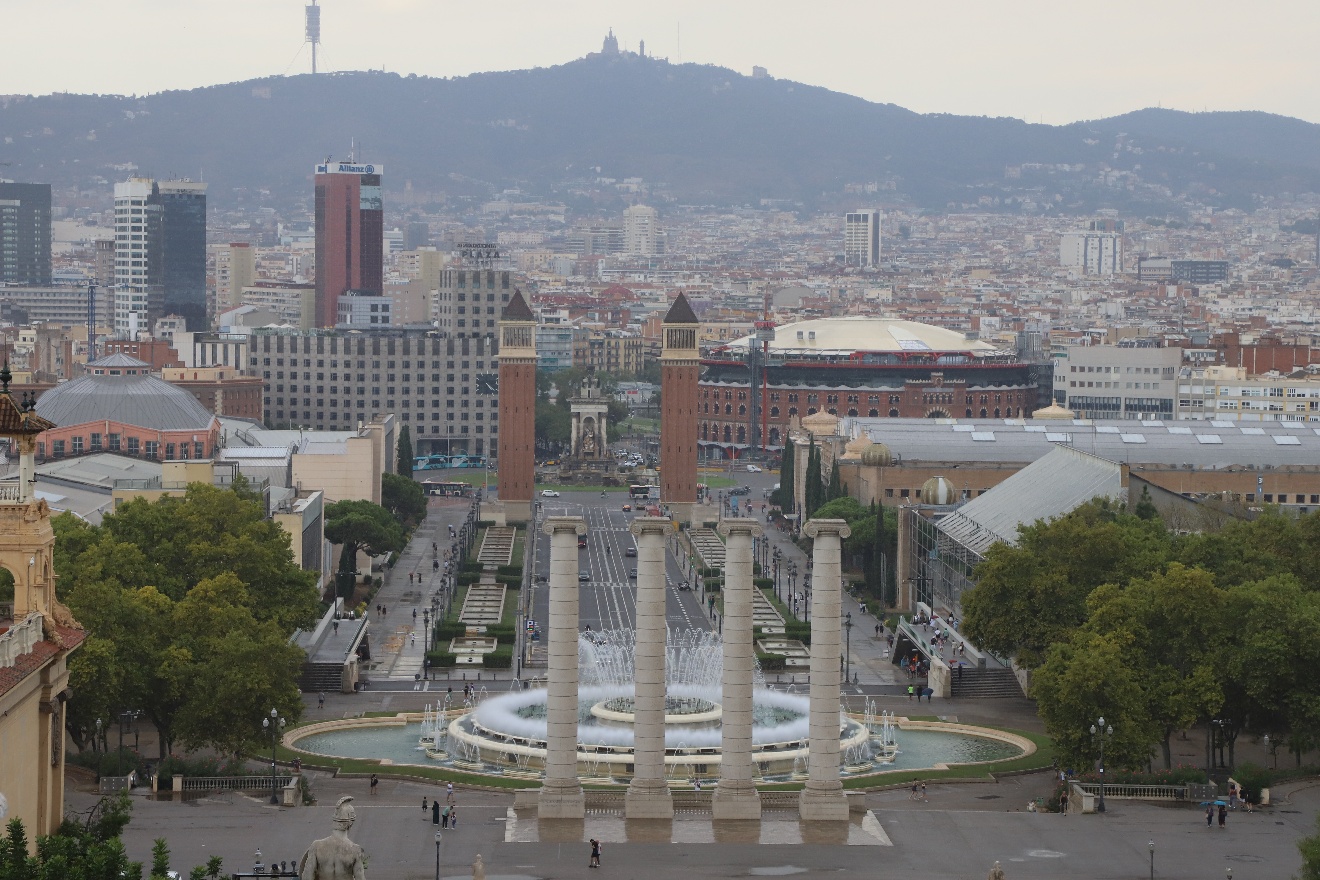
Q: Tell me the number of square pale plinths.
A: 4